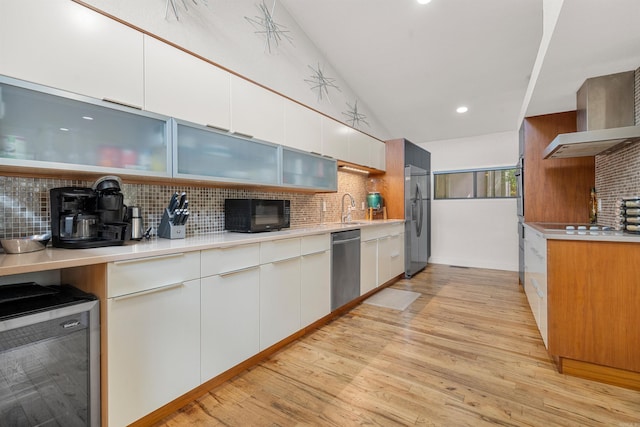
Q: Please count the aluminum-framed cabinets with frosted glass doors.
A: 3